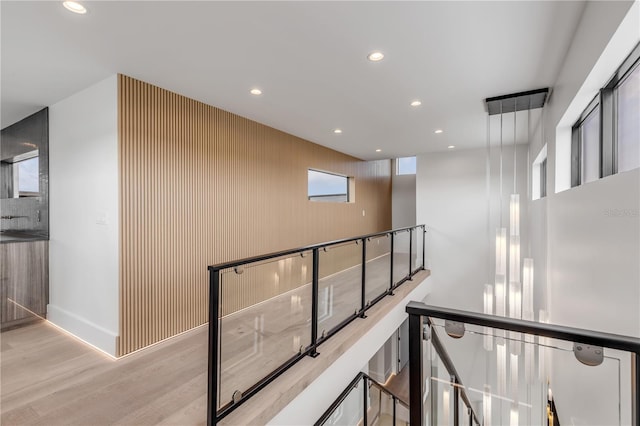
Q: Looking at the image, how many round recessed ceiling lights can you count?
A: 8